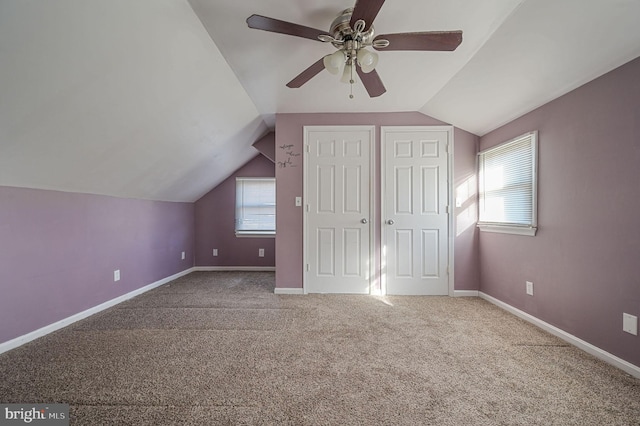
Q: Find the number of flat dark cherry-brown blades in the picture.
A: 5